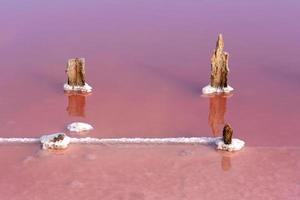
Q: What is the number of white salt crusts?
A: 5